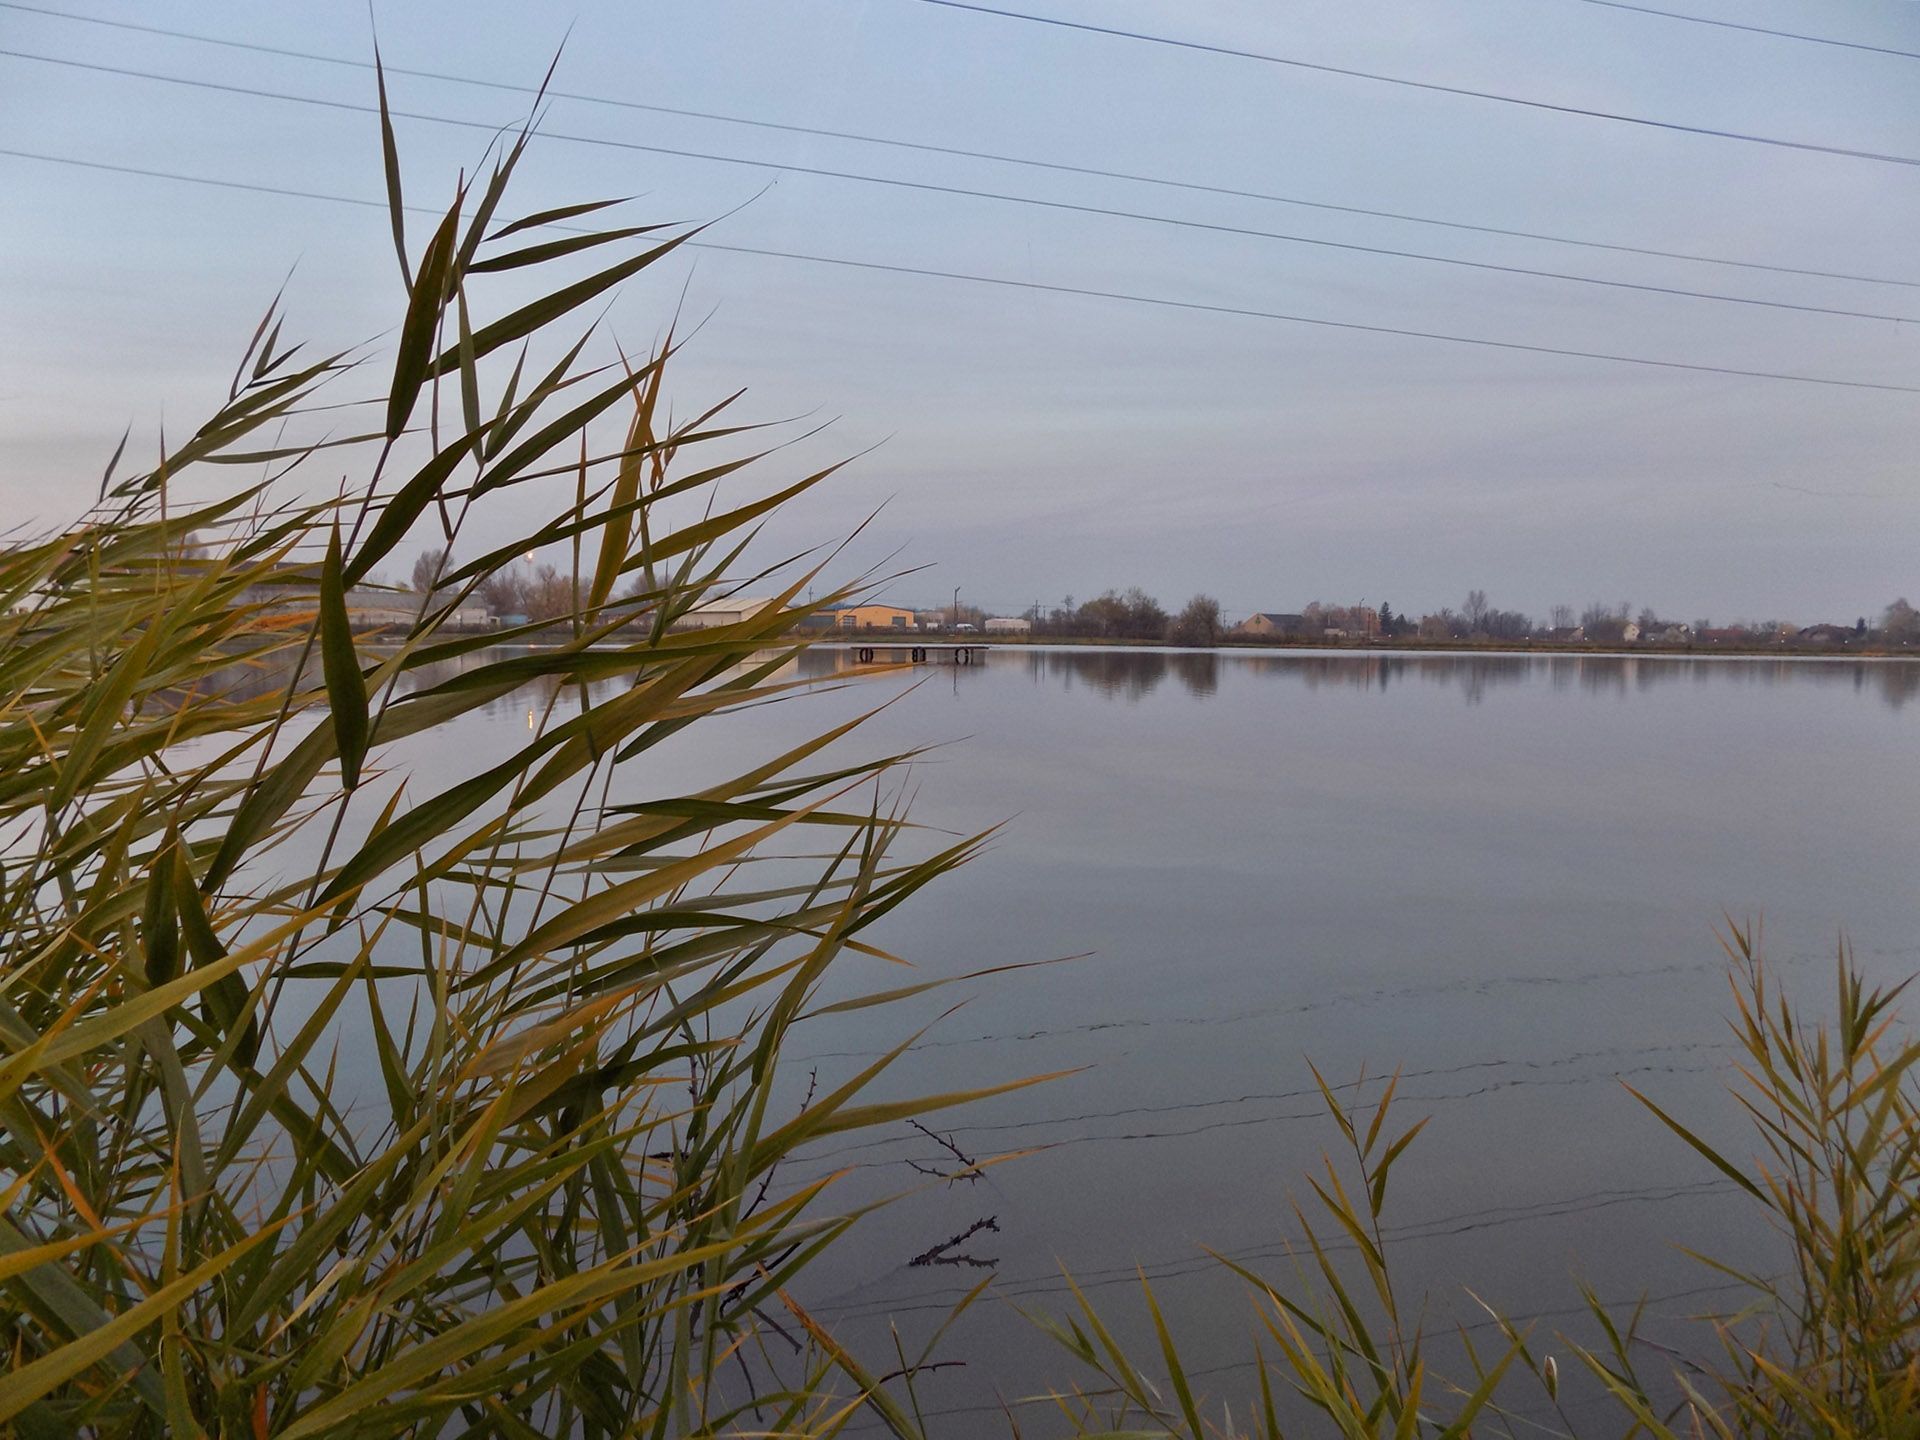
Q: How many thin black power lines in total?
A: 5